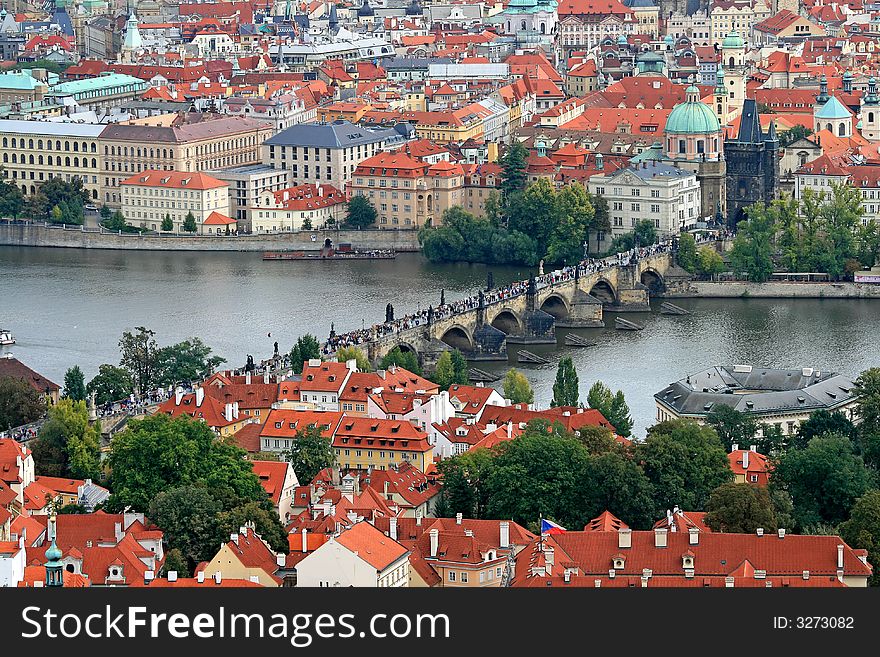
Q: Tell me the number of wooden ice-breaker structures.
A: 5